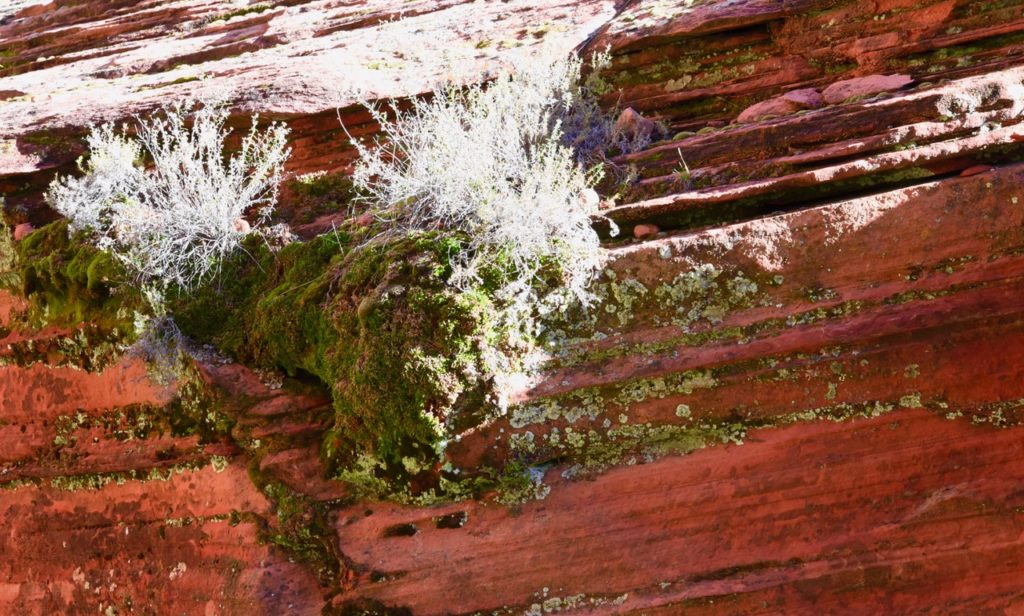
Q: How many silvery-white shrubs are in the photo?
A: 2